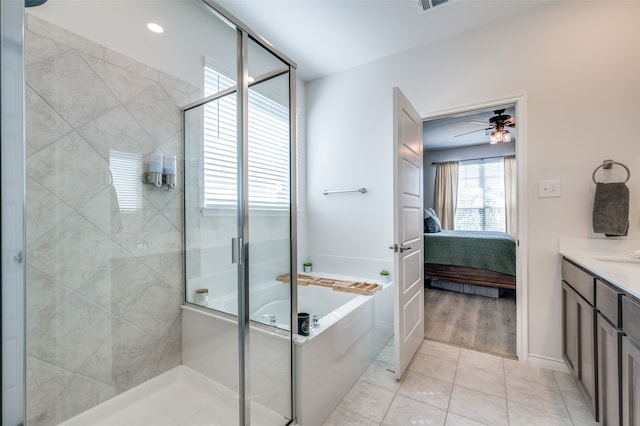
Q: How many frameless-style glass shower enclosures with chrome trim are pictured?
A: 1